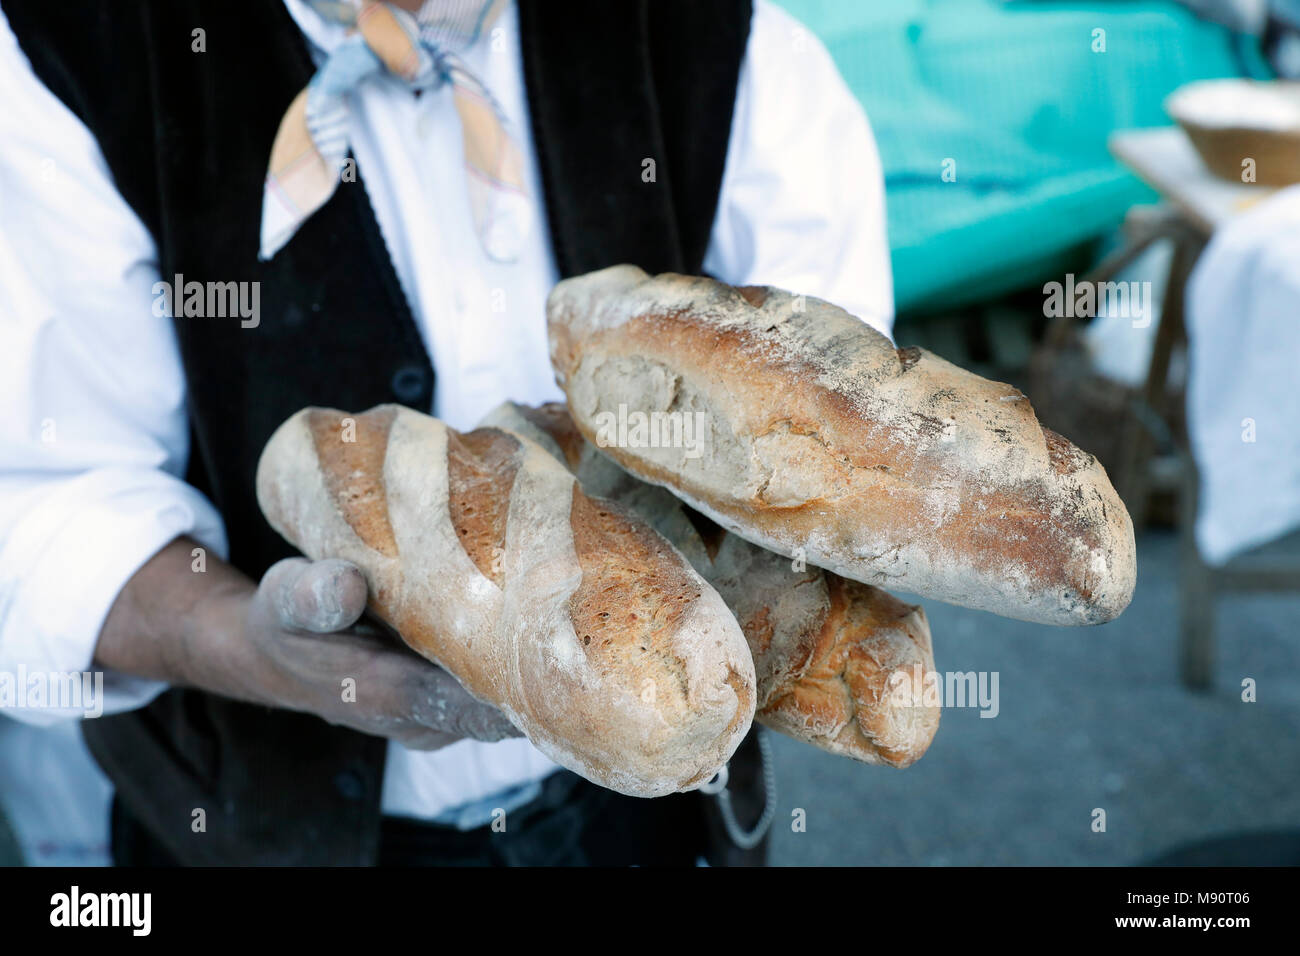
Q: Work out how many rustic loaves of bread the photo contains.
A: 3